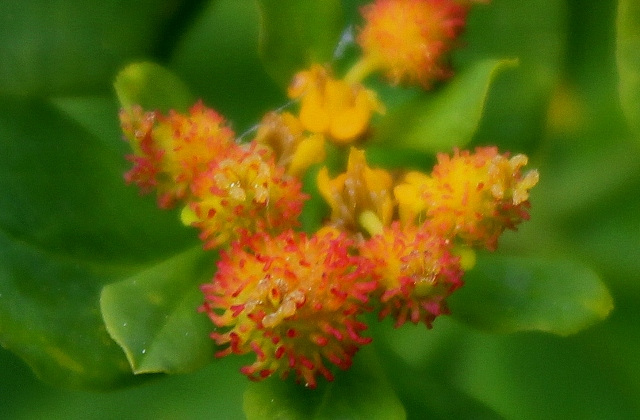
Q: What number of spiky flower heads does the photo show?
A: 6